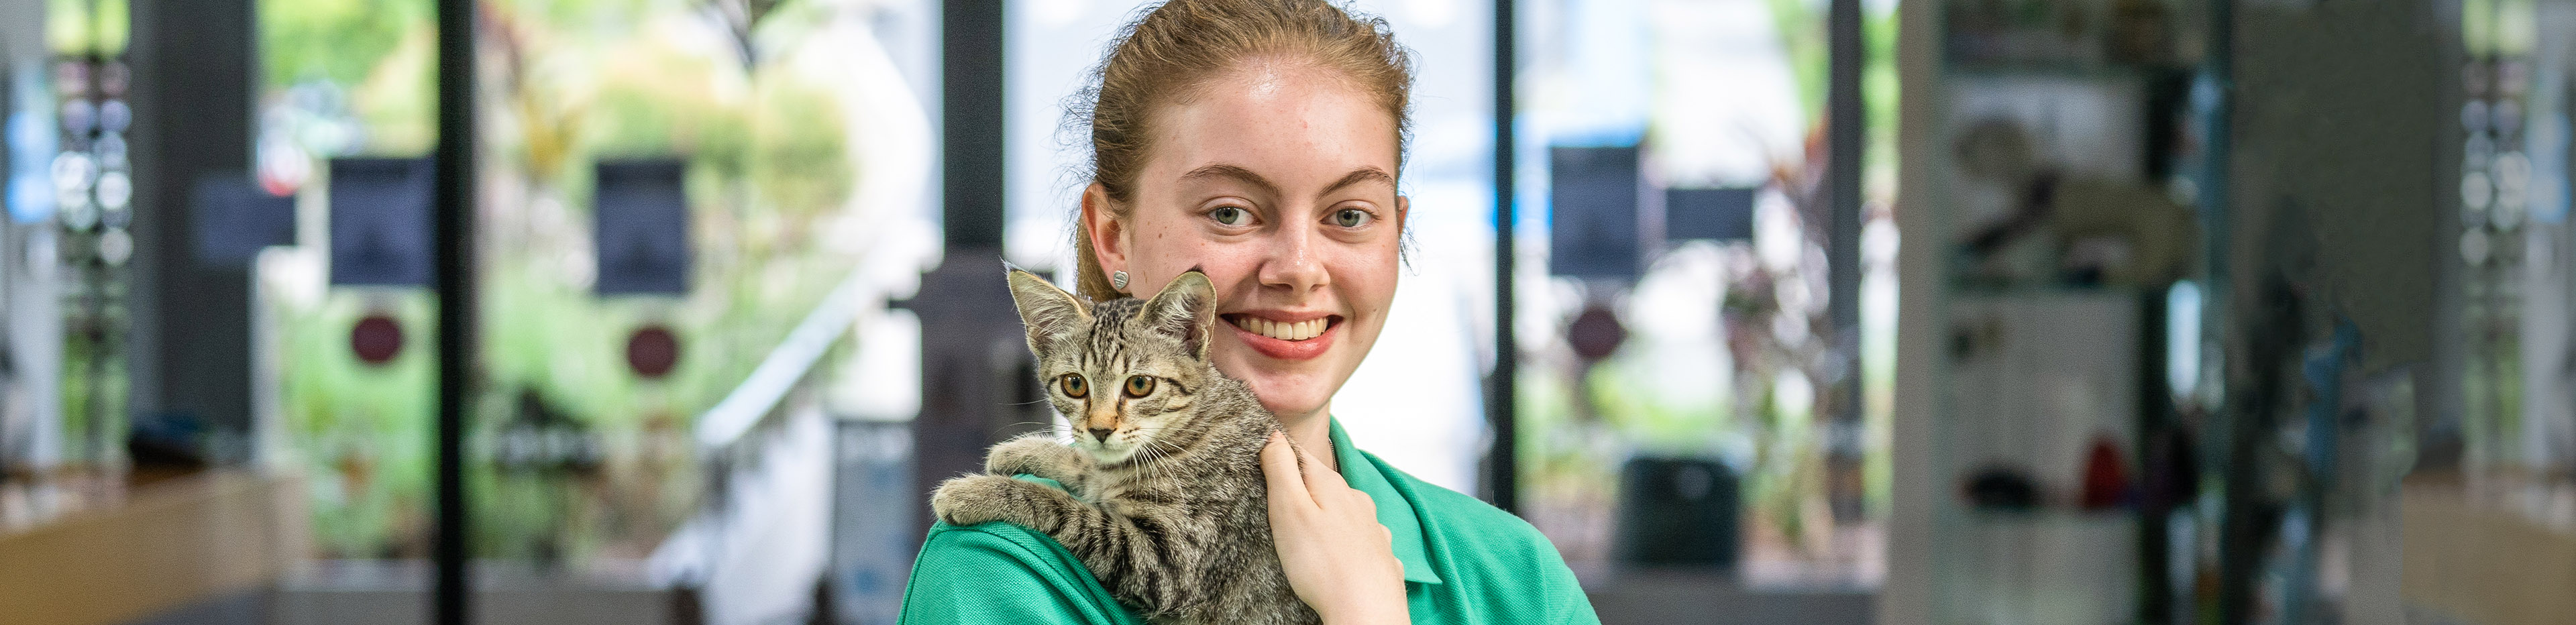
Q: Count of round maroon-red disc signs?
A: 3